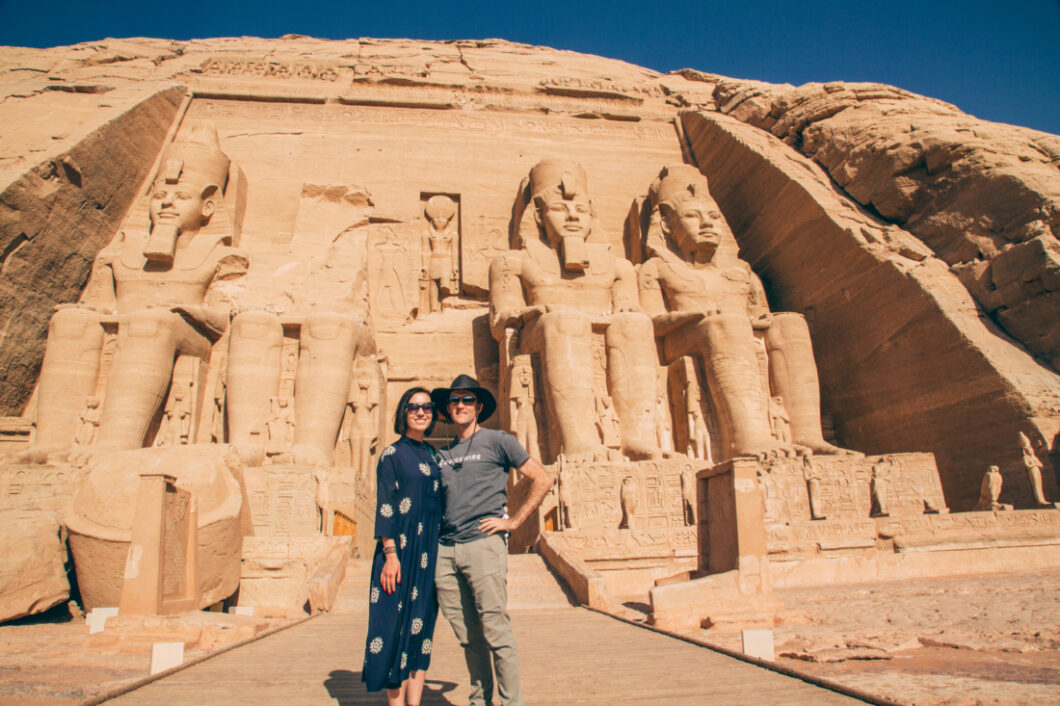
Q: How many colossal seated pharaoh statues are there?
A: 4